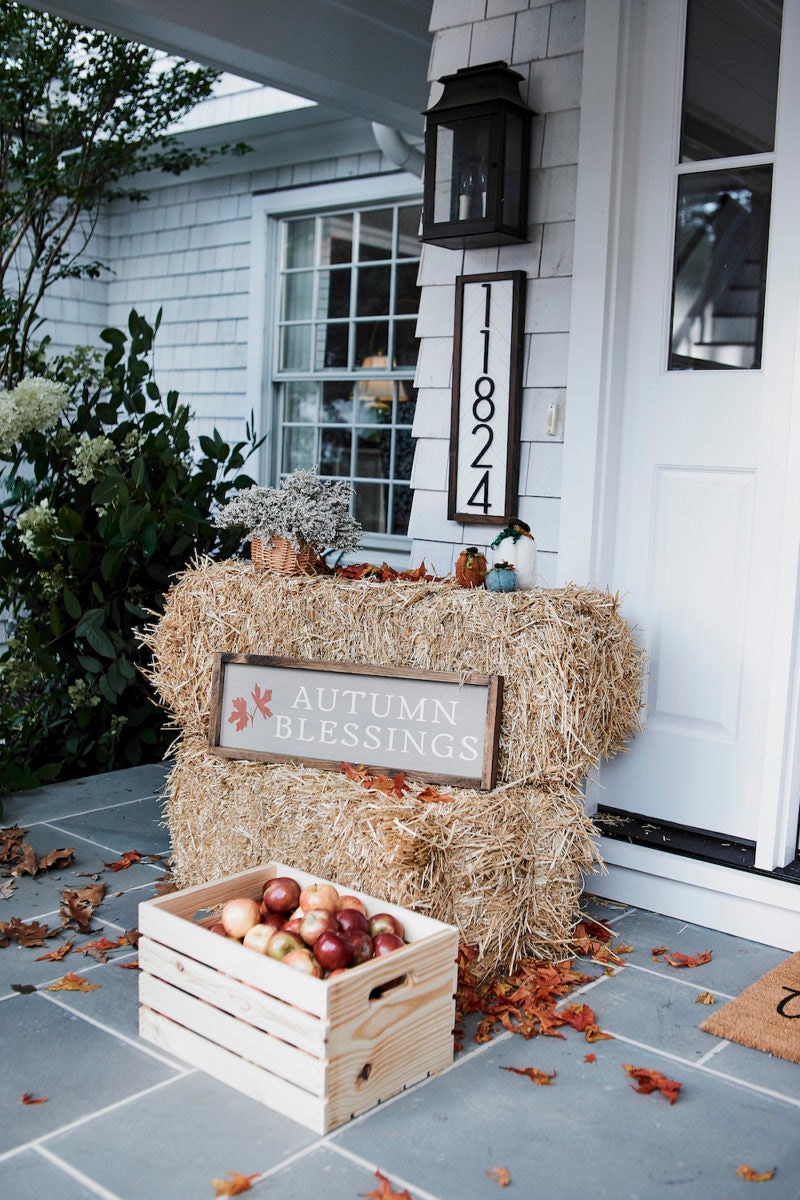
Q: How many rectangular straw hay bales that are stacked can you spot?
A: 2